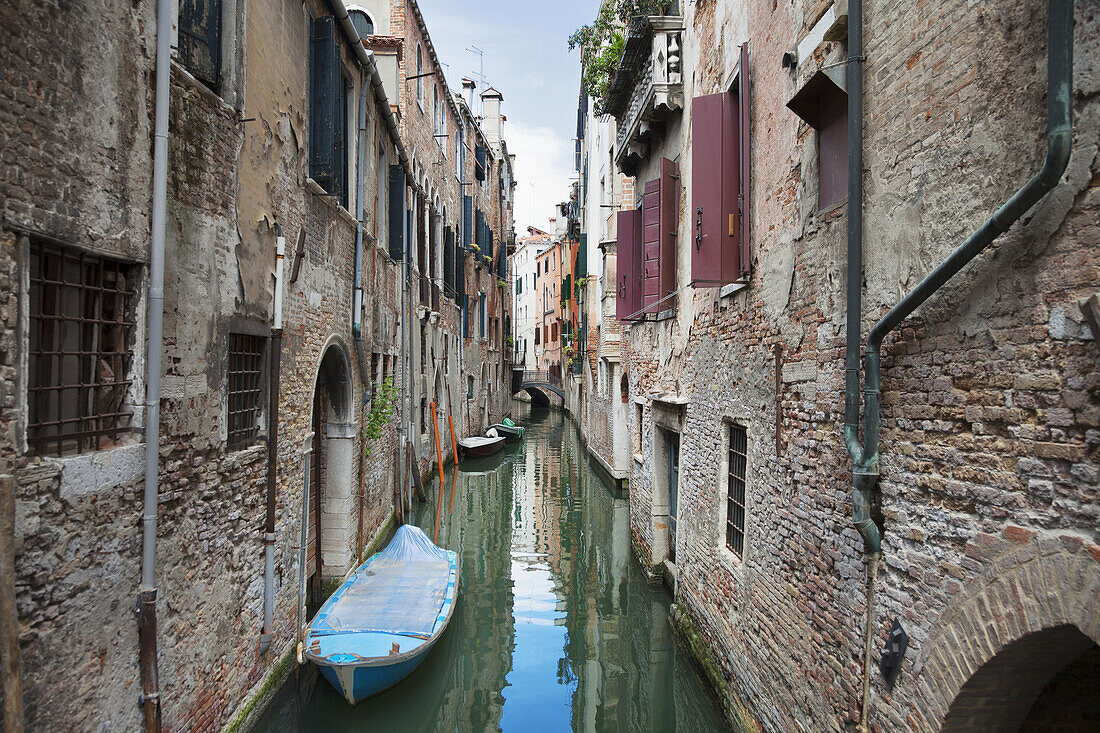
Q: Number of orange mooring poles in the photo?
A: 2